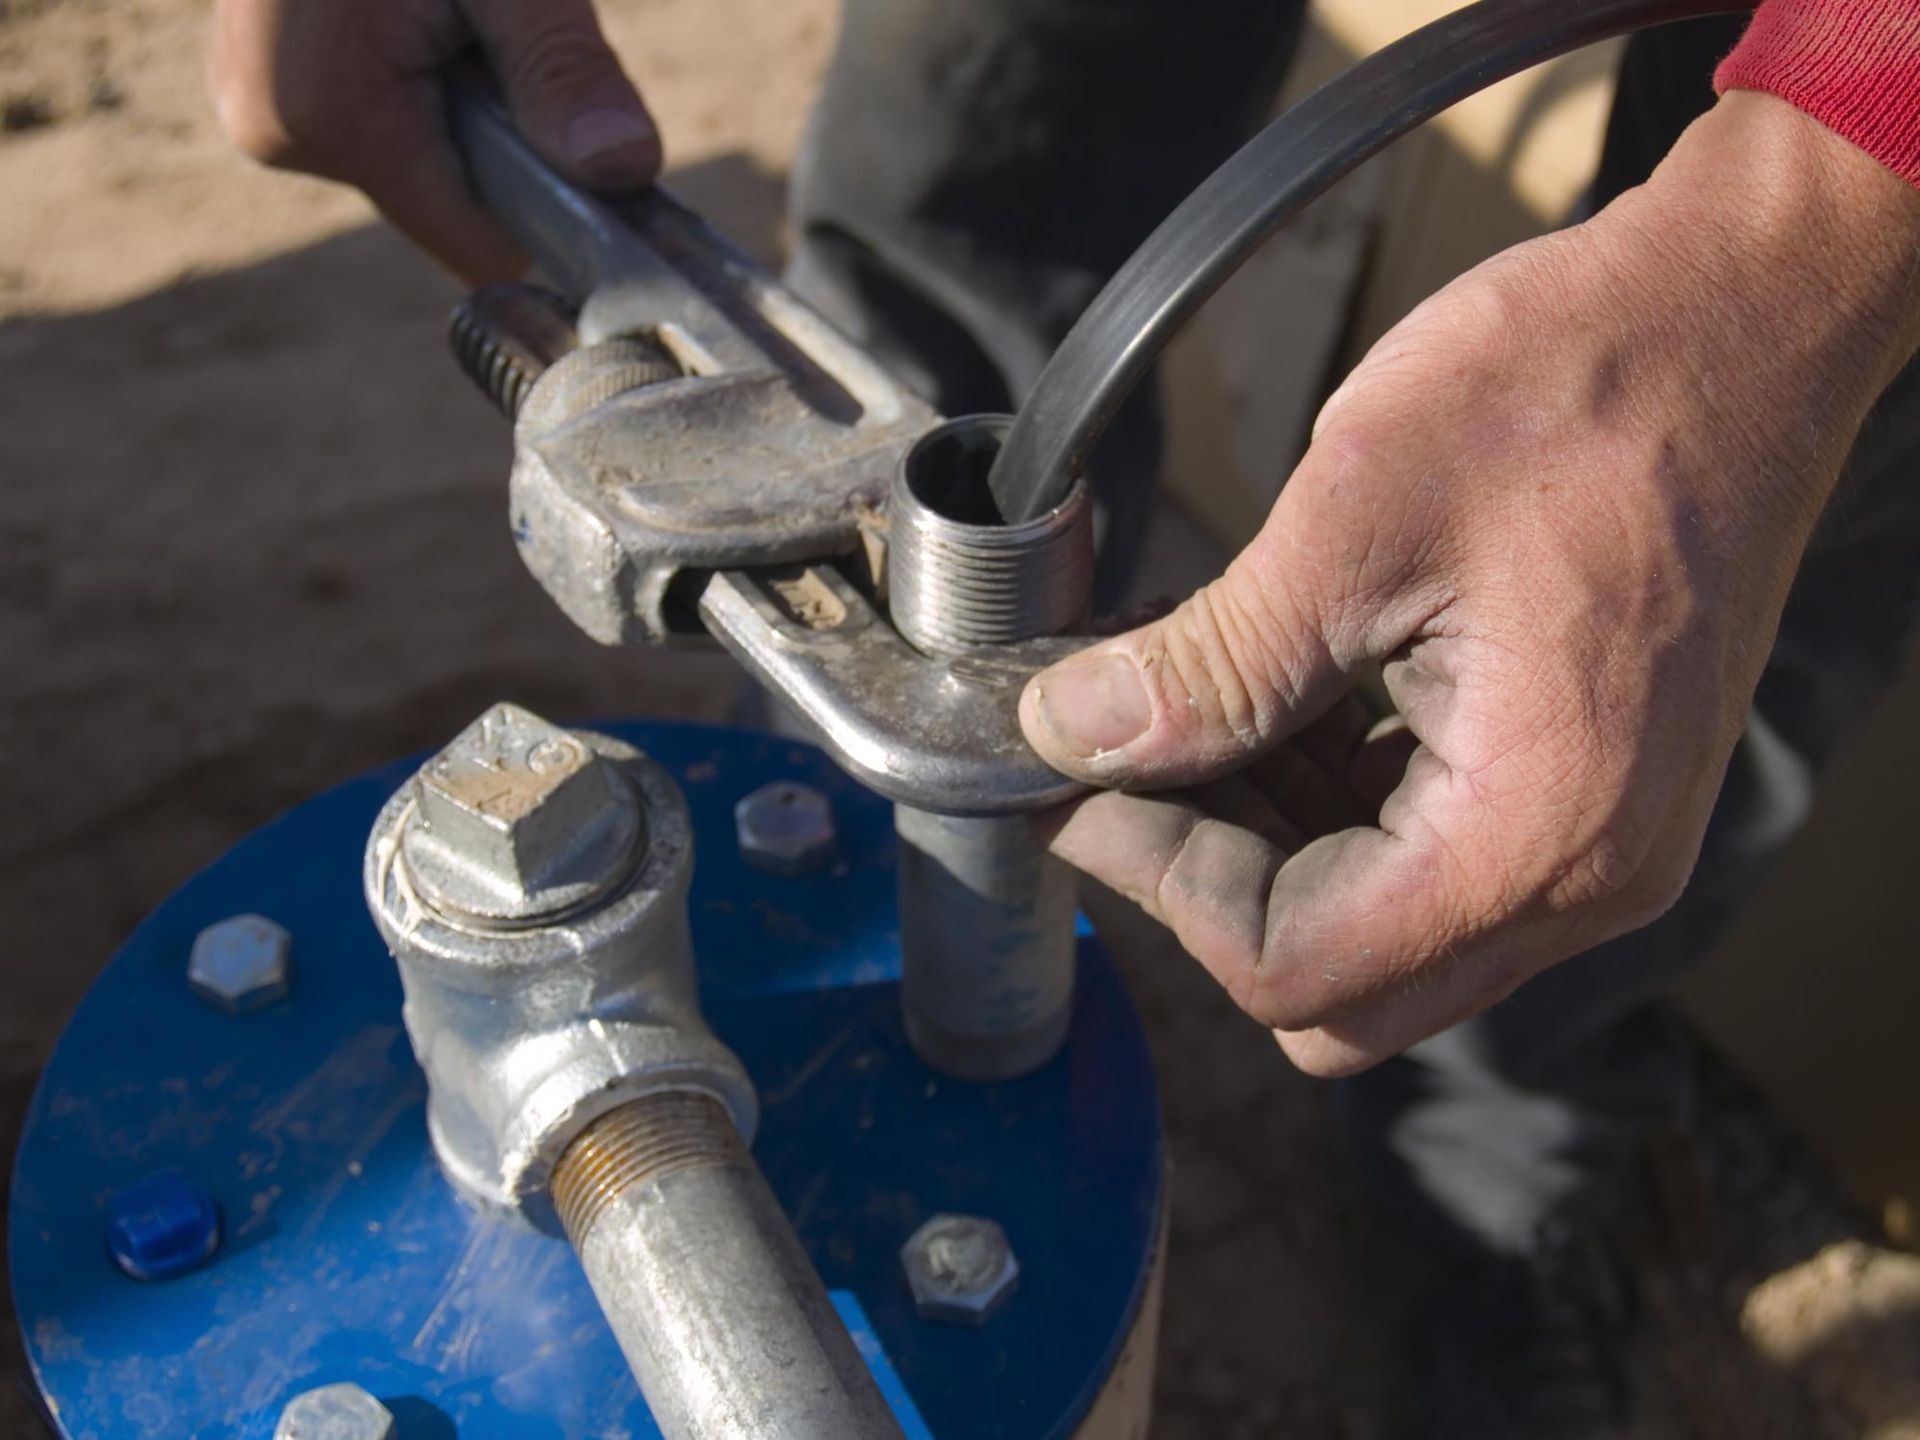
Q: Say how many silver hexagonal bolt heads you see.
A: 4